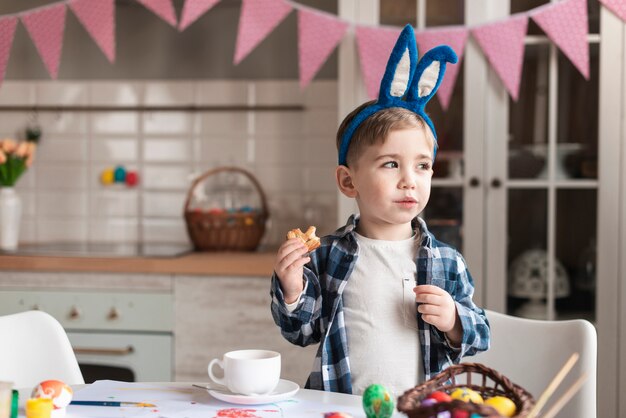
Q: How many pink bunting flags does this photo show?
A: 12